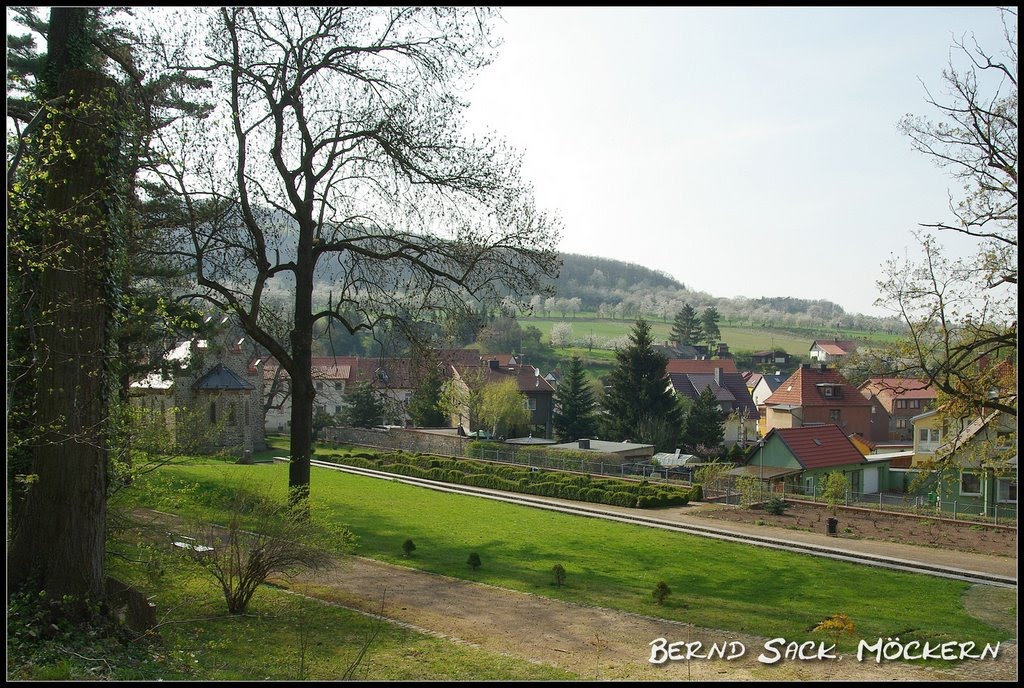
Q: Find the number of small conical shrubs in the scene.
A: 4